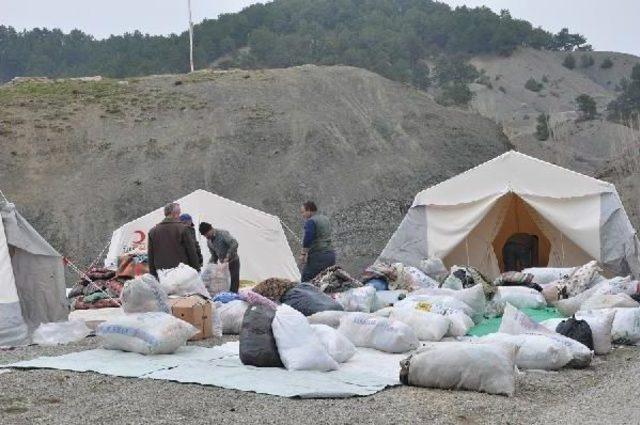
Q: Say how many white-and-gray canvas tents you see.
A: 3